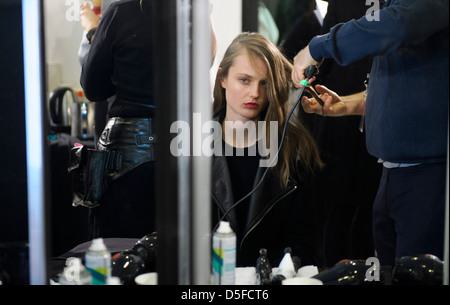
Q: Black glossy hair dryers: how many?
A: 4